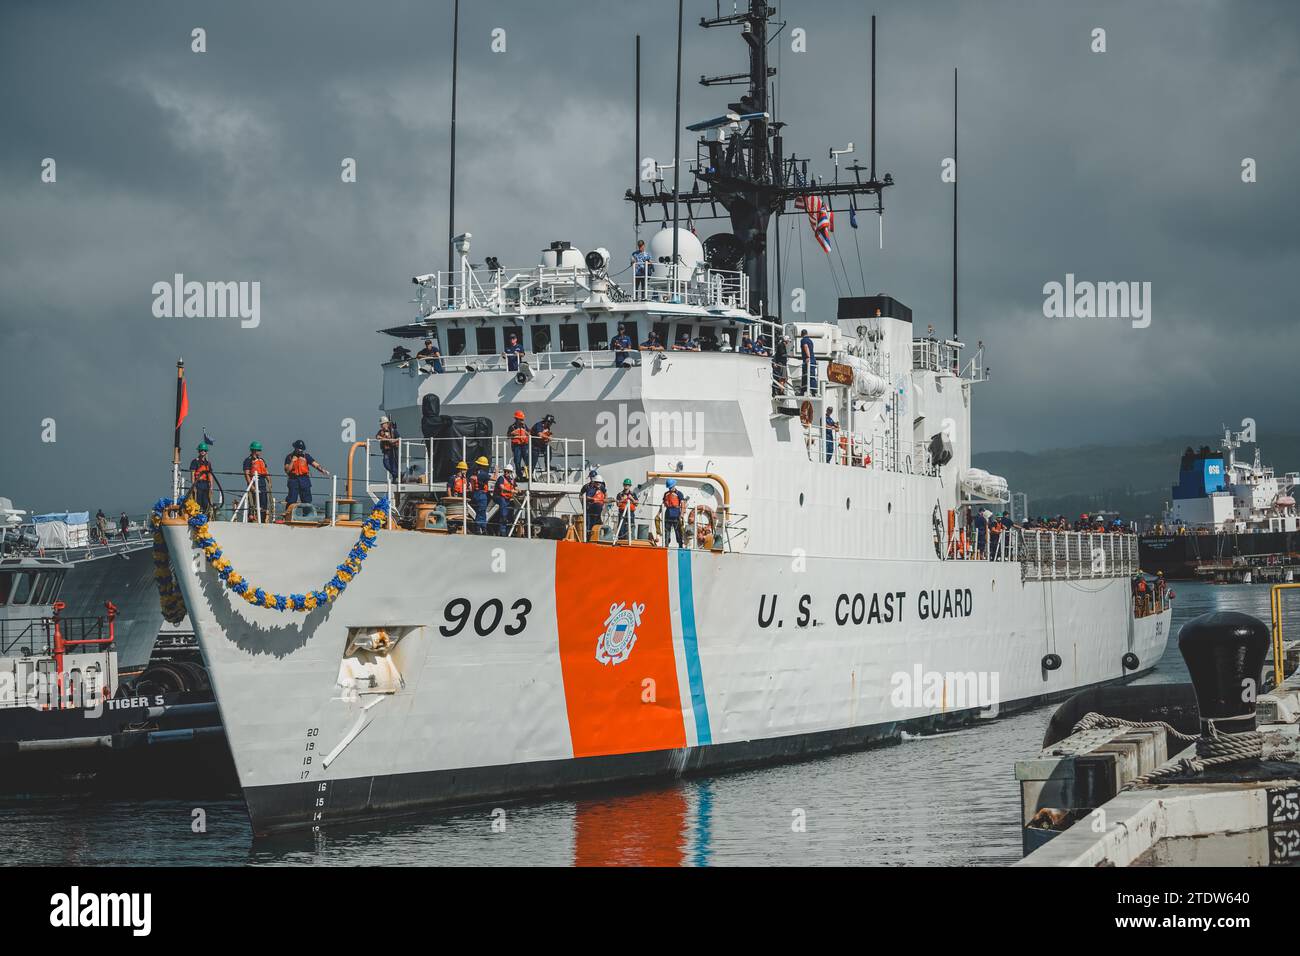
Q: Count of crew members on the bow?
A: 13